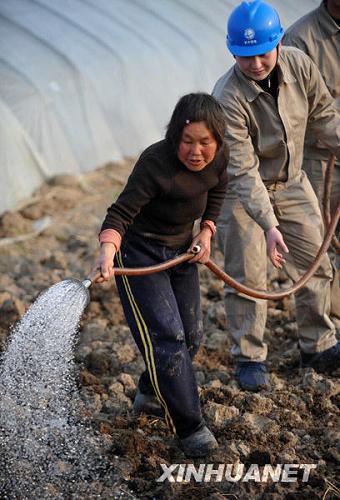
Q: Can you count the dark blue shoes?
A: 2